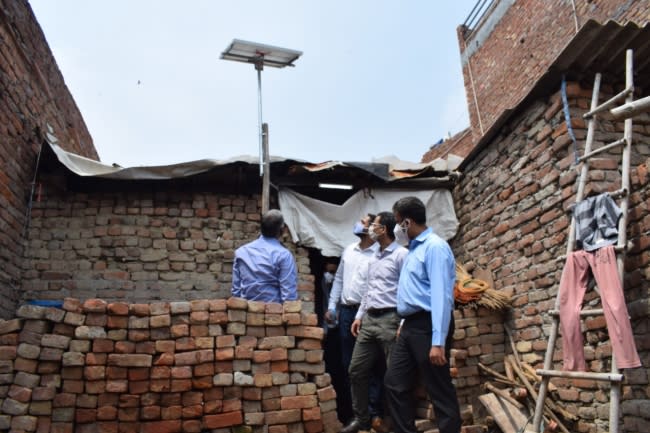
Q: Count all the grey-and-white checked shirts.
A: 1